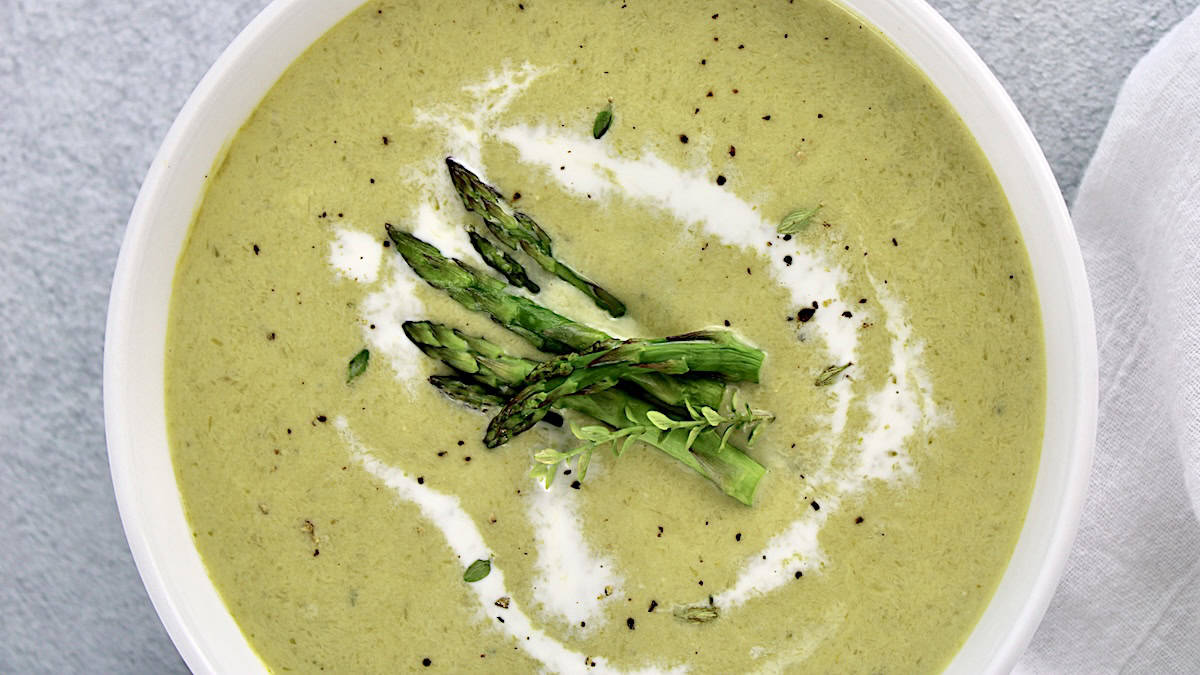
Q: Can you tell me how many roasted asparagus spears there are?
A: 6